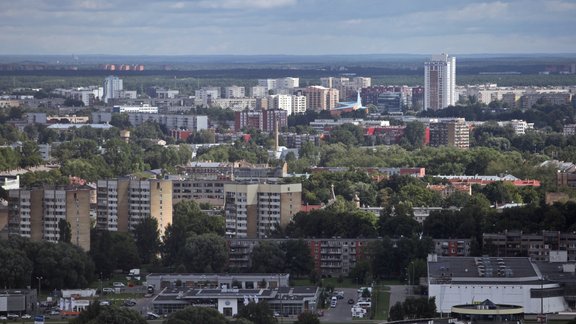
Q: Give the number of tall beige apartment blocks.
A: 3